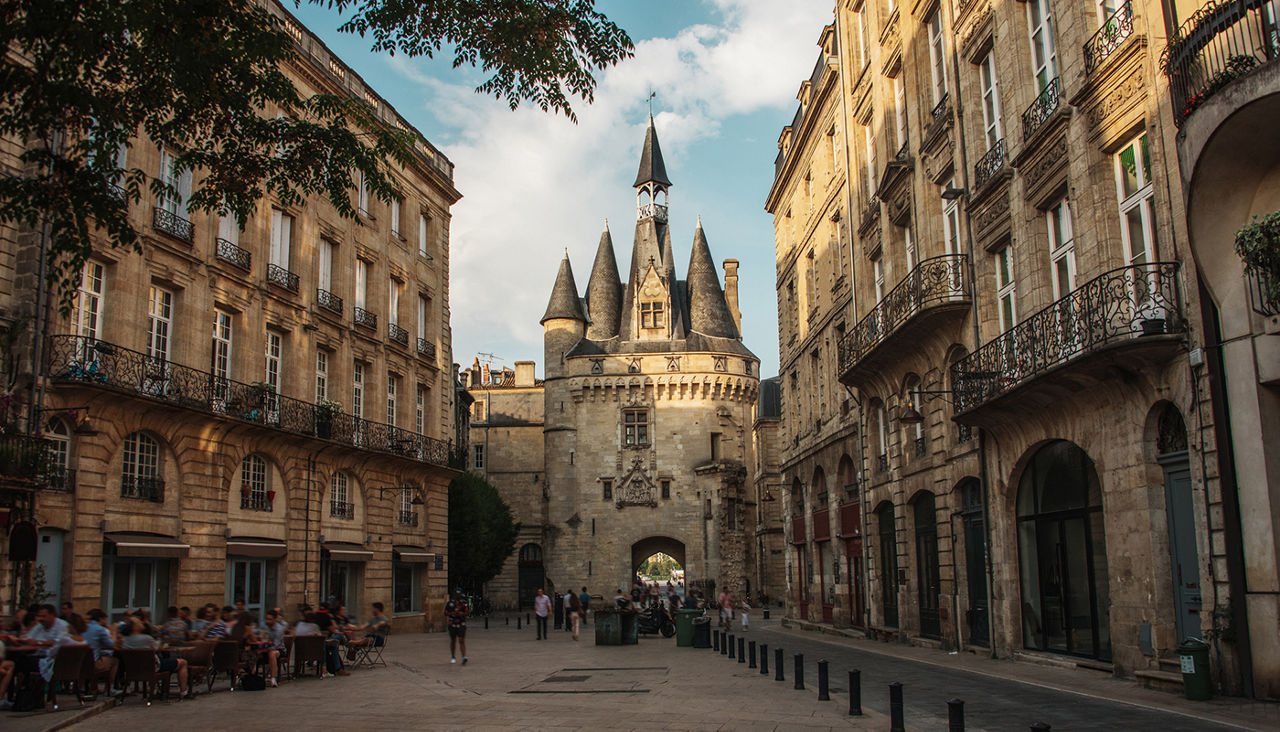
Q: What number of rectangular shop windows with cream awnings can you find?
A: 4